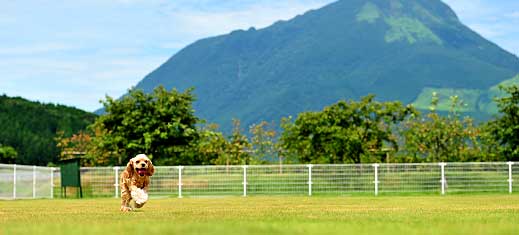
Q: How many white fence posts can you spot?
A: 10